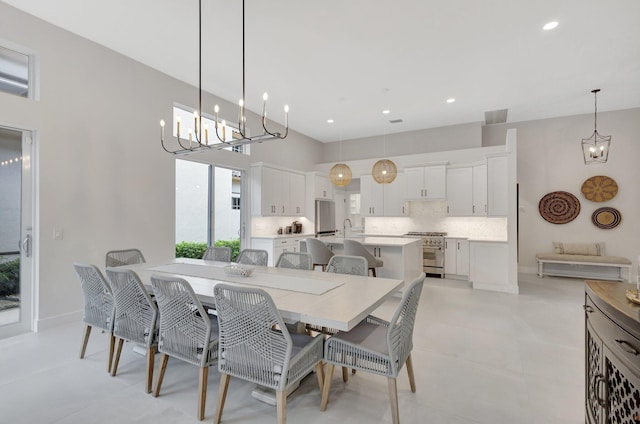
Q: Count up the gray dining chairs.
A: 10